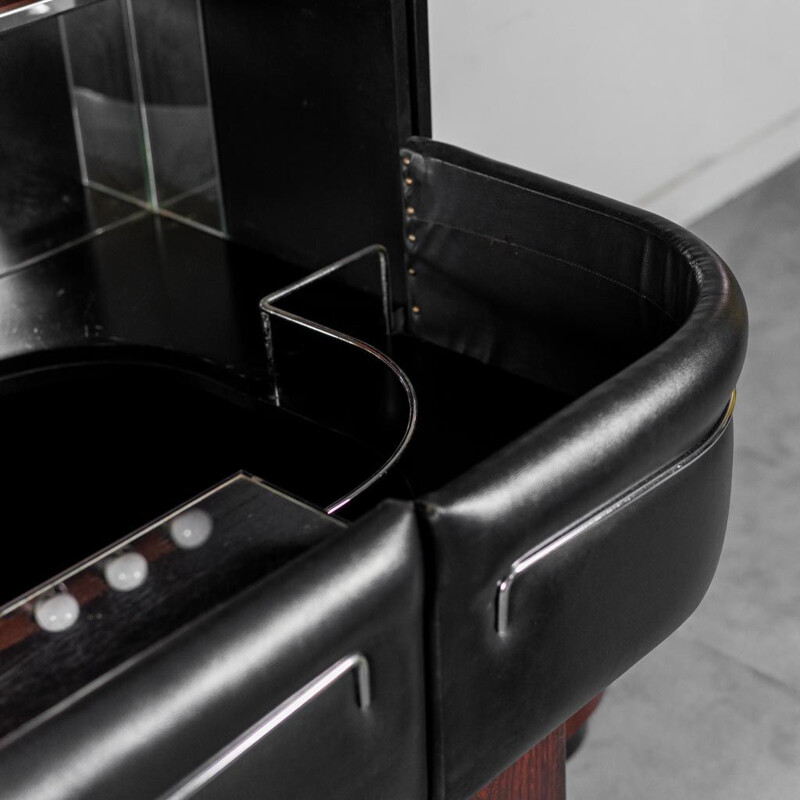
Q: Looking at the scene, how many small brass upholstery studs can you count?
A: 6